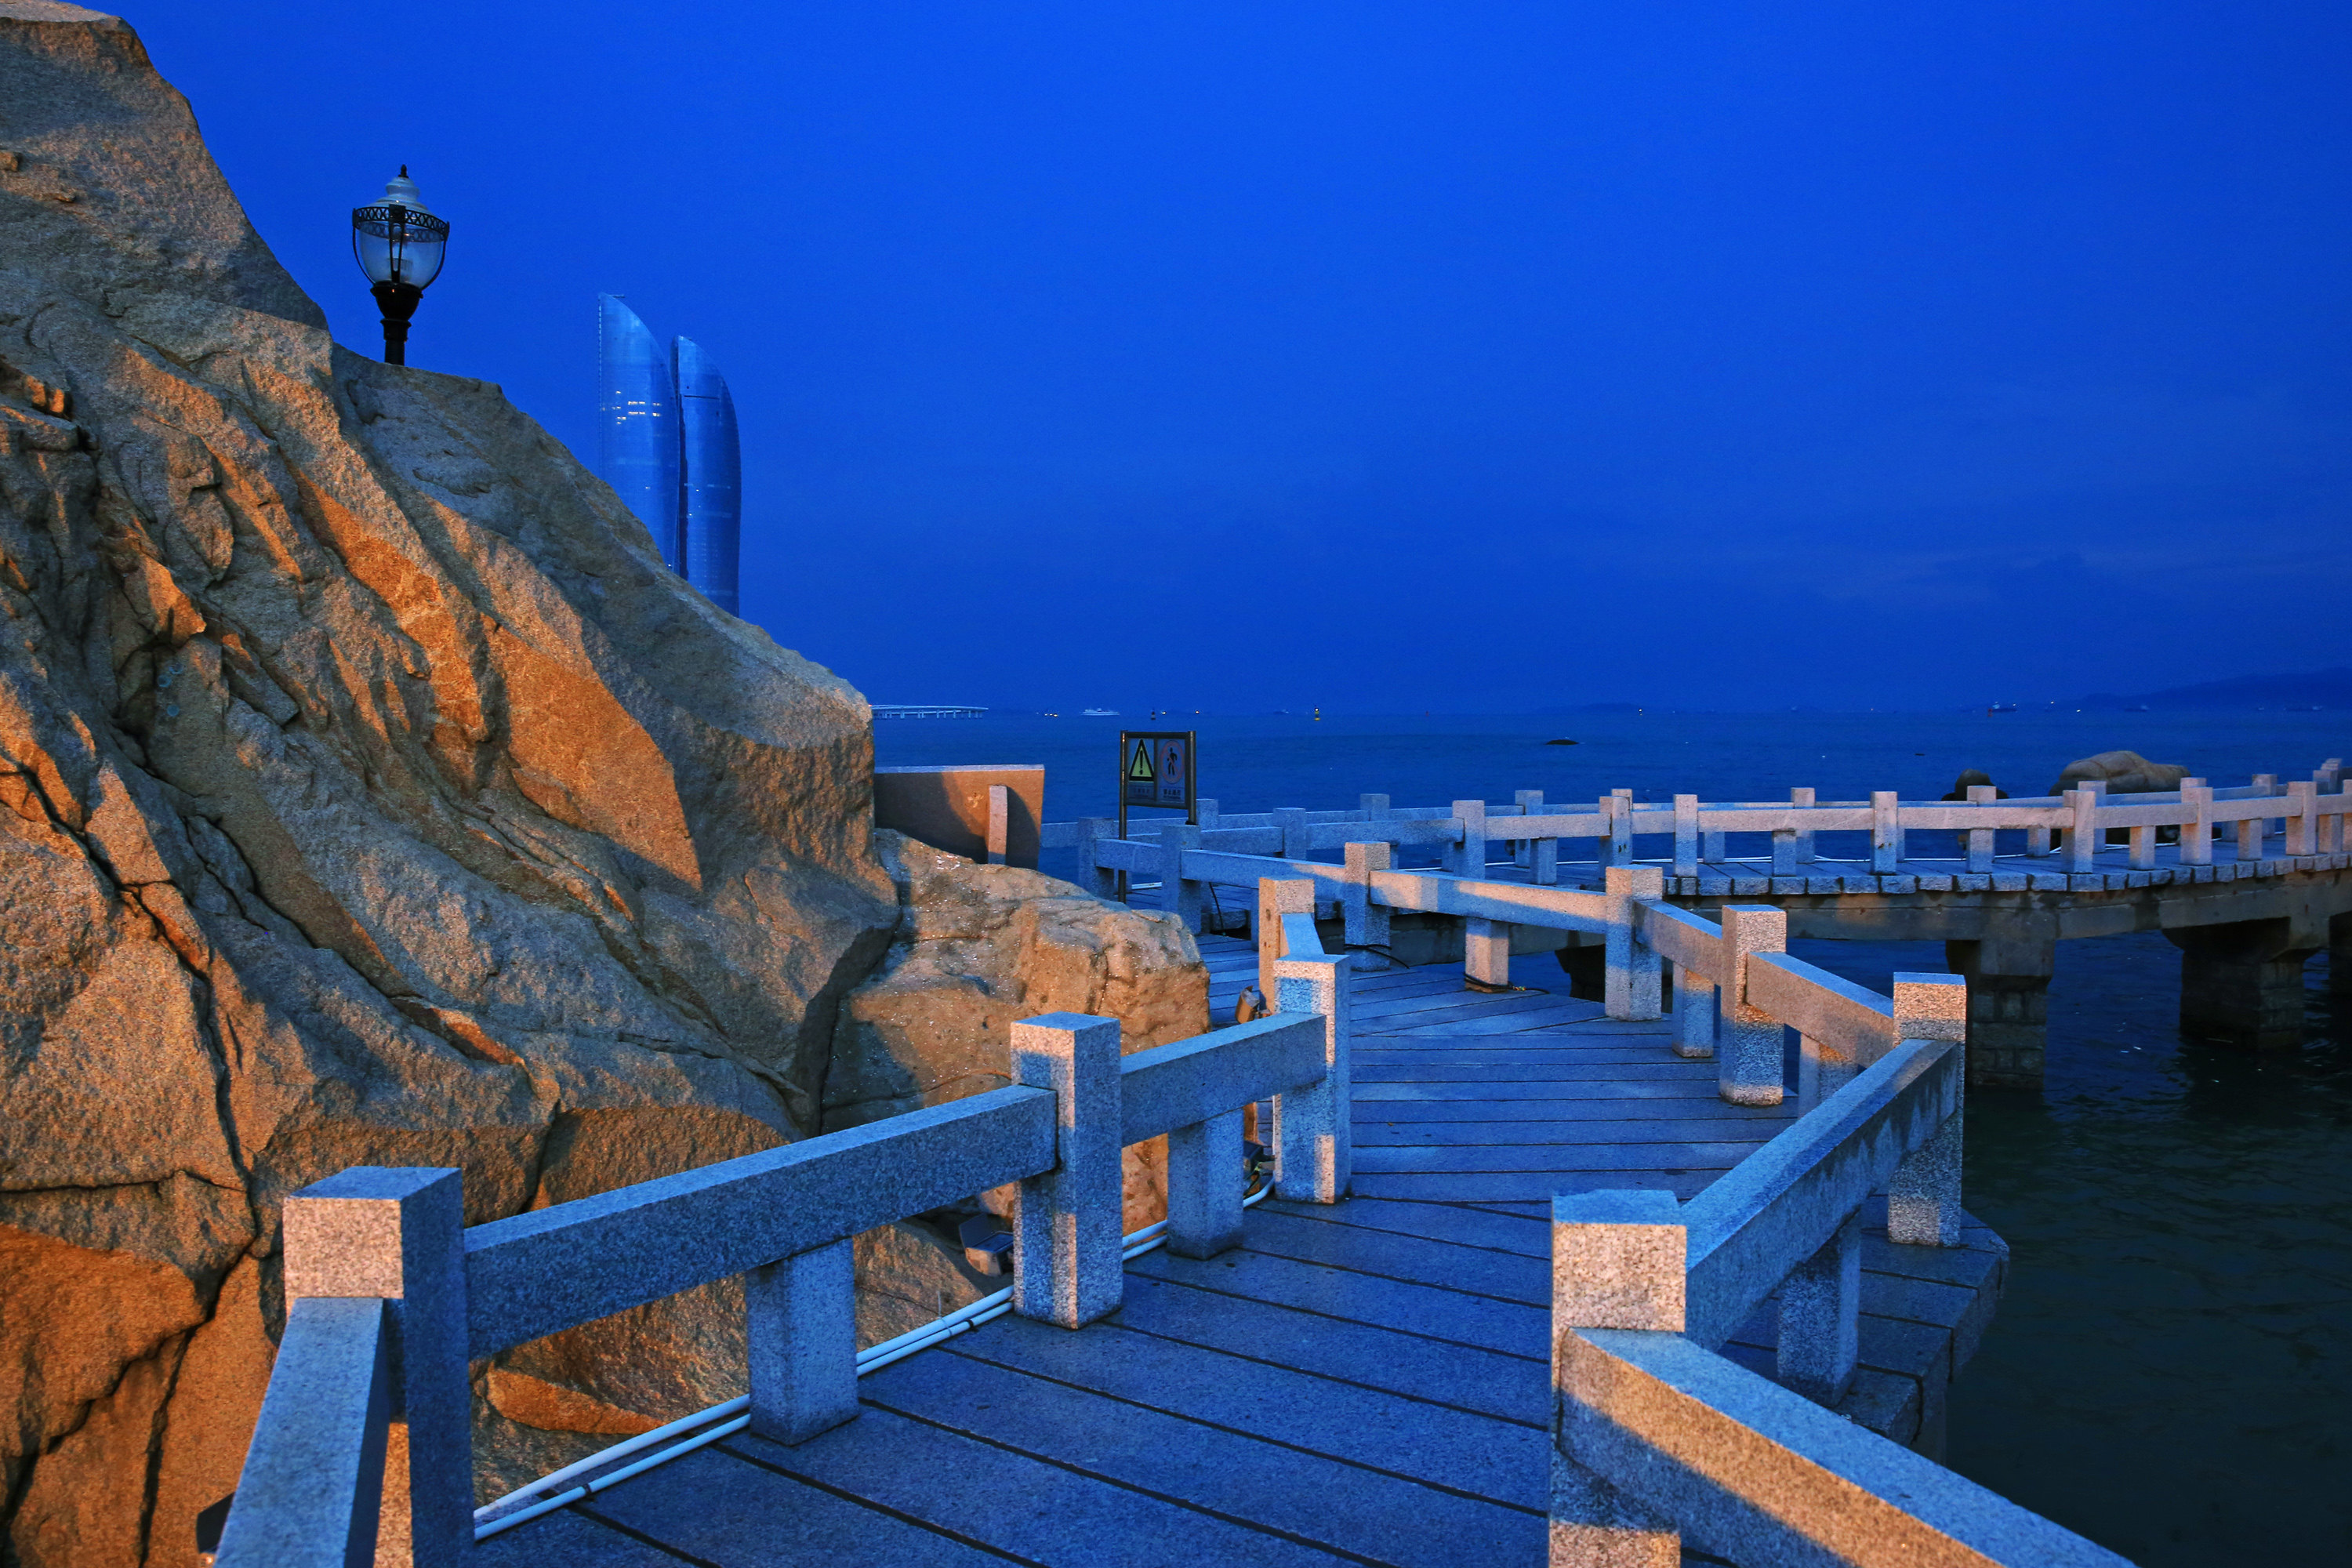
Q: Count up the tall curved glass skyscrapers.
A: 2